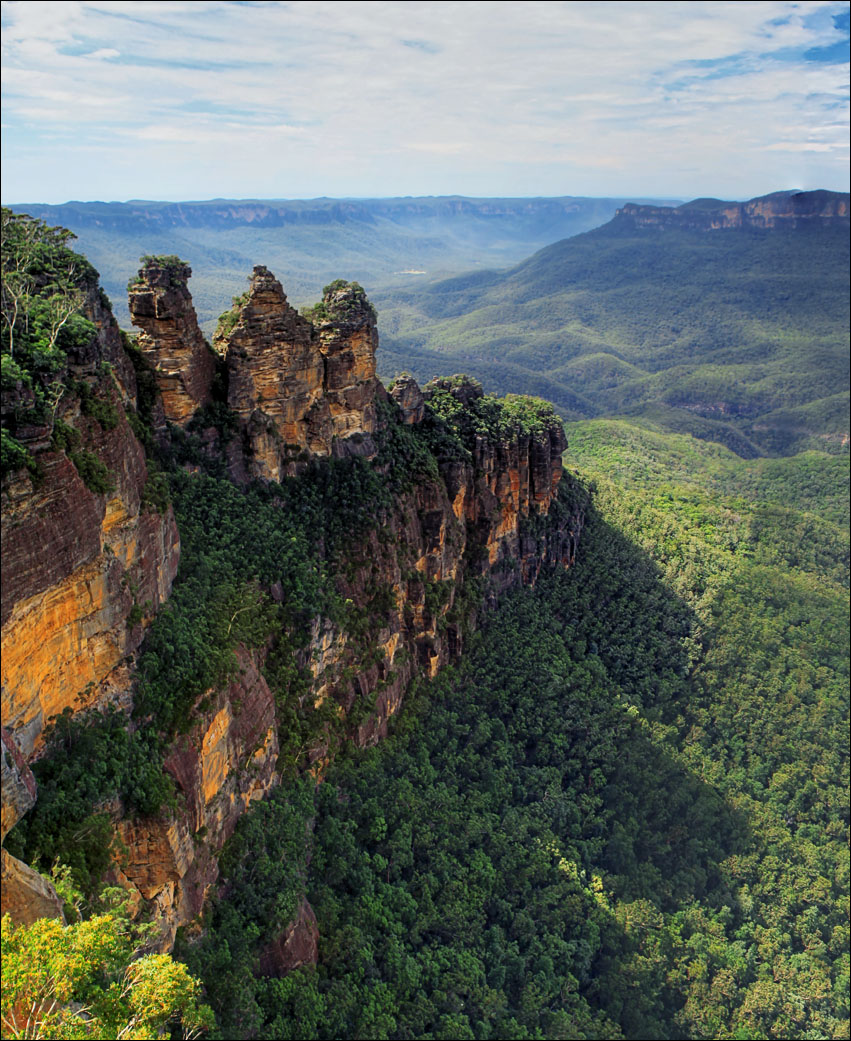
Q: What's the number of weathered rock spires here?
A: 3